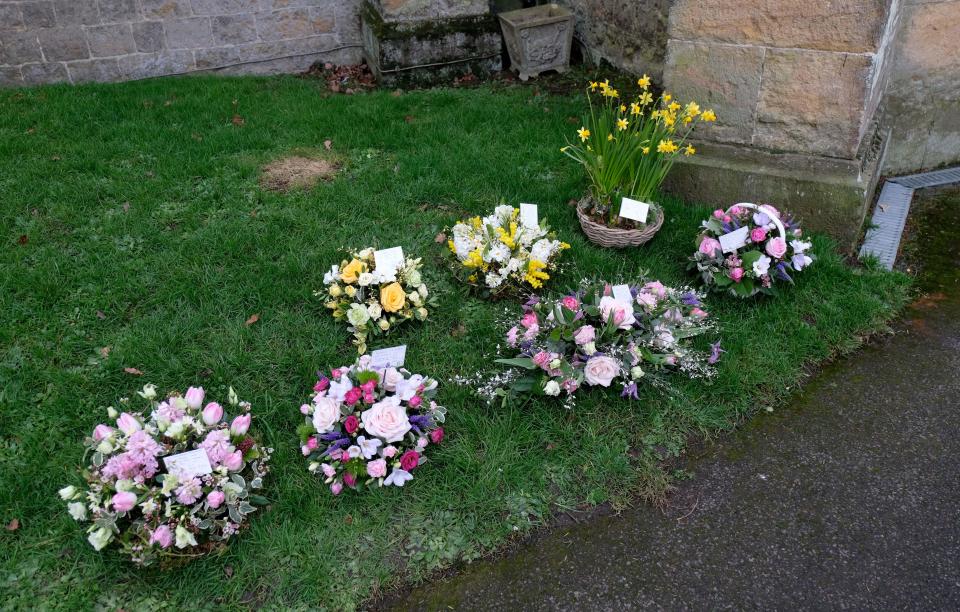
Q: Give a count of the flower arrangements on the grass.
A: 7